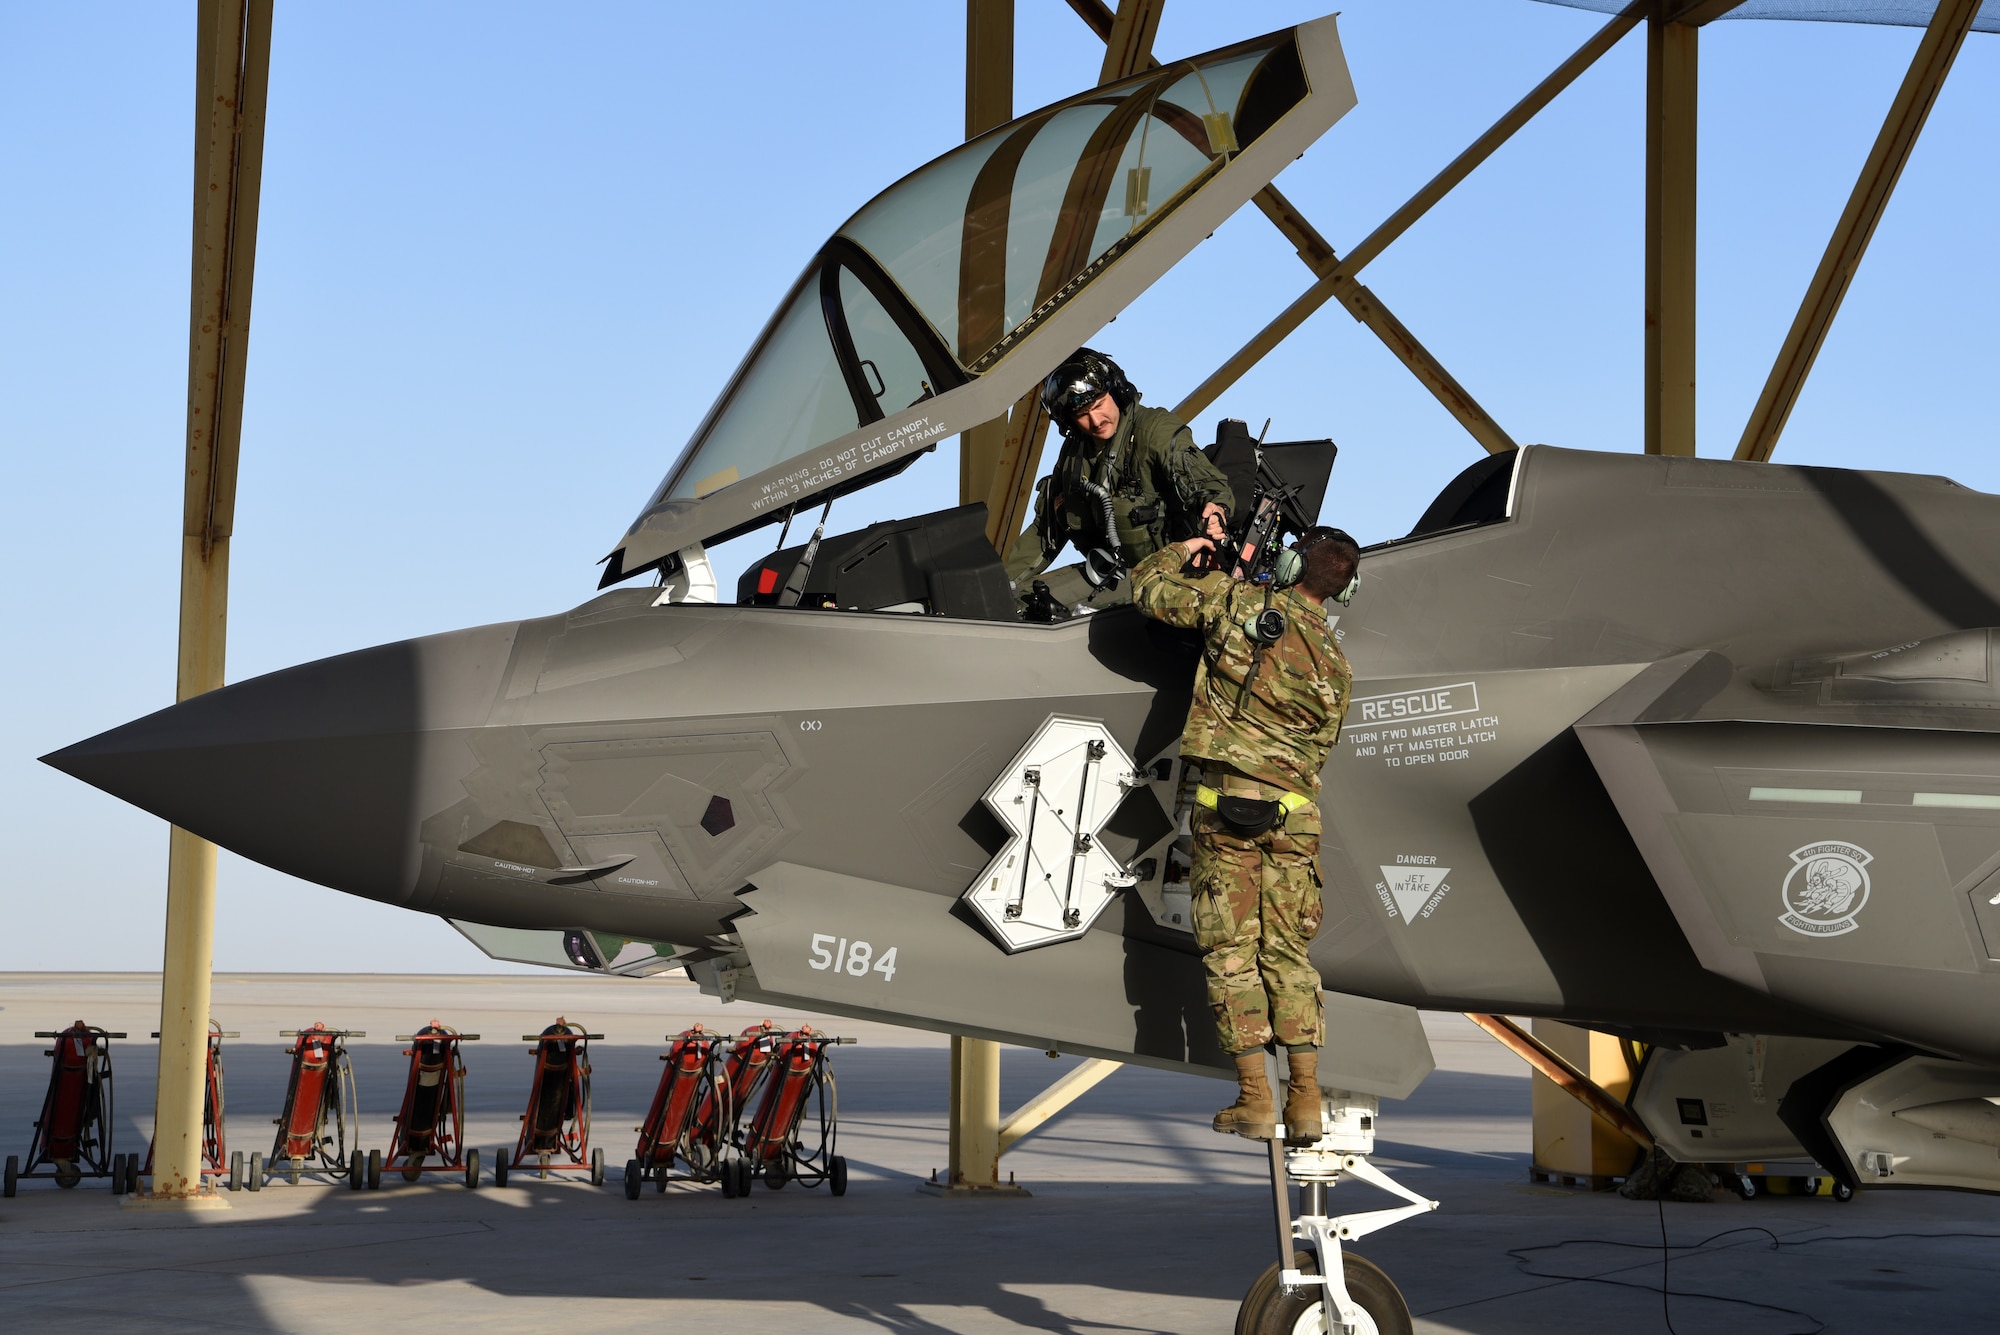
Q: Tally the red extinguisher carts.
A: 8